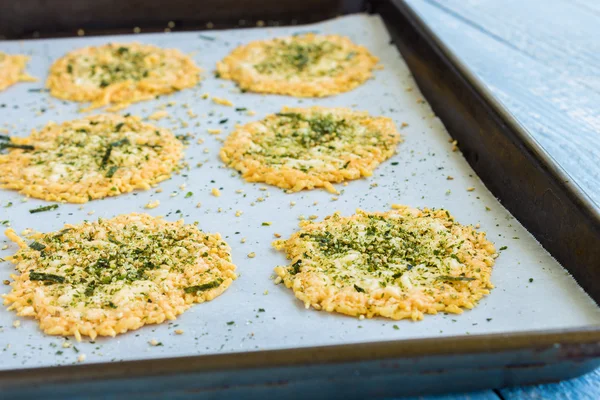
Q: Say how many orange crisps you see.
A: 7